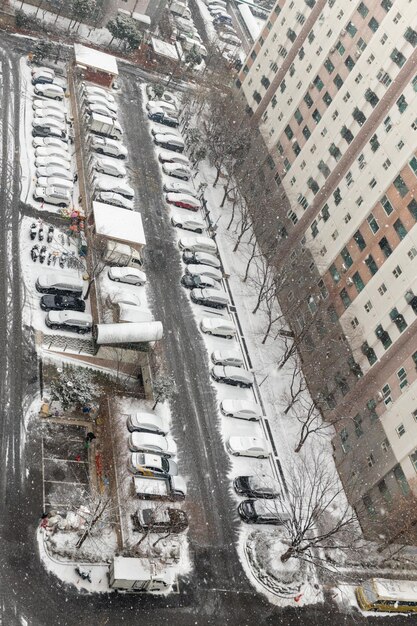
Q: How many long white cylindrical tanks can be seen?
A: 1